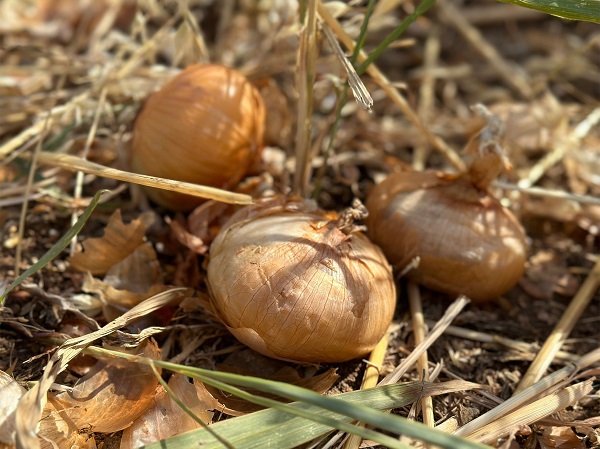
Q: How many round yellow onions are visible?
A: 3